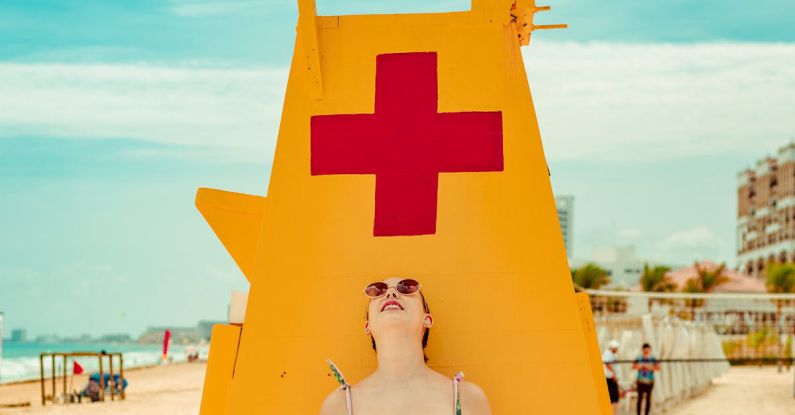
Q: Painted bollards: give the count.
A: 0